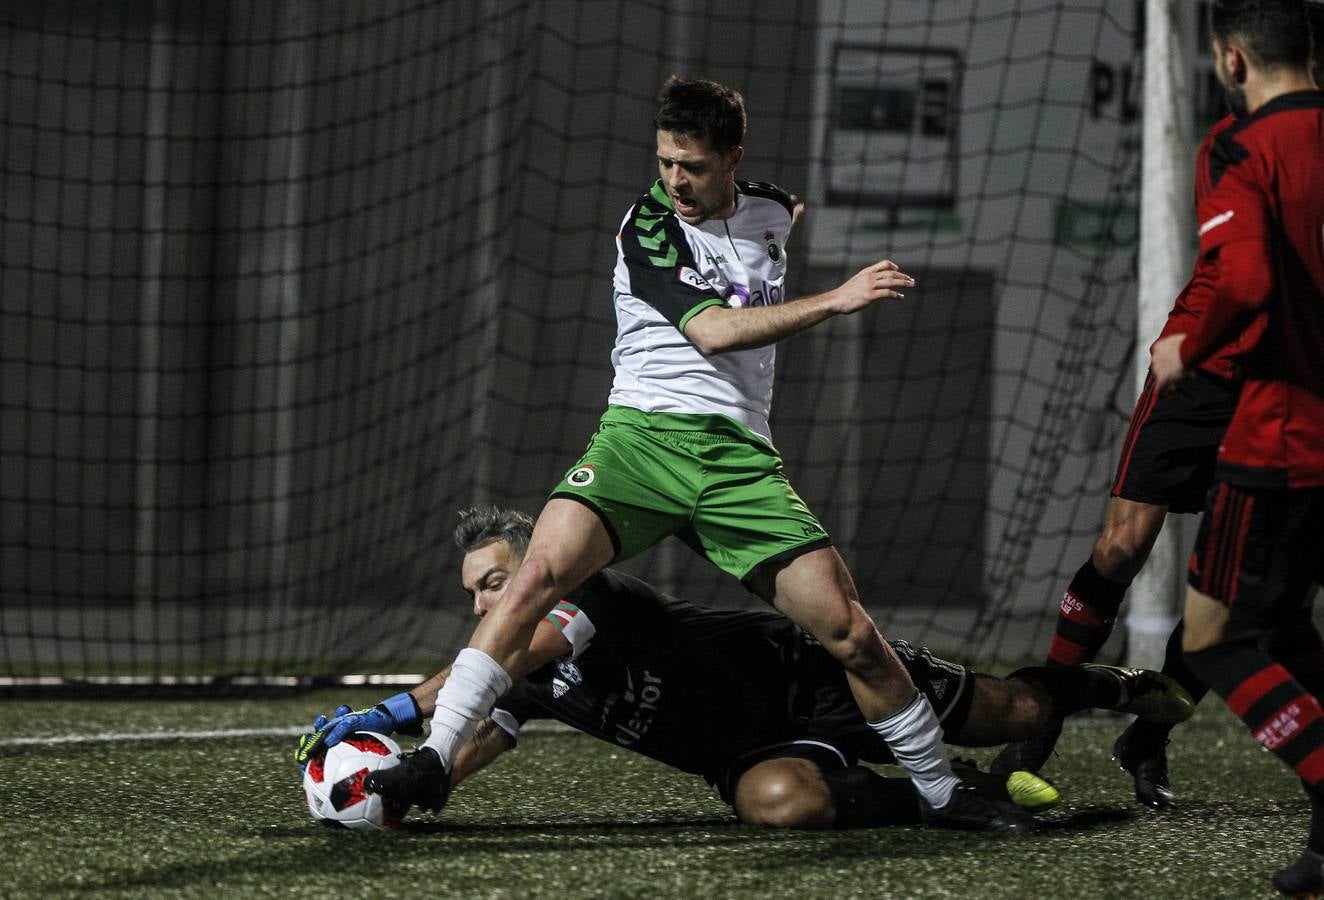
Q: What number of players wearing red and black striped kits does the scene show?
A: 2